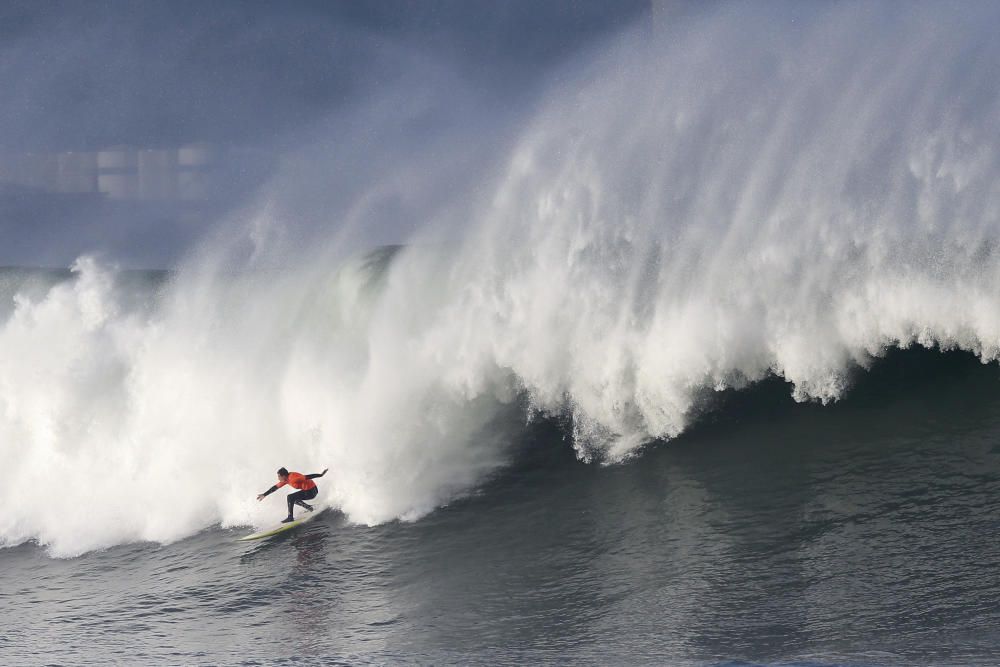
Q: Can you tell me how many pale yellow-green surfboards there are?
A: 1